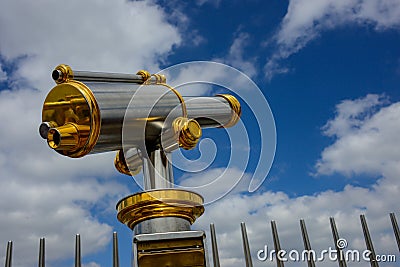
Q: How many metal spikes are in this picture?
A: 11